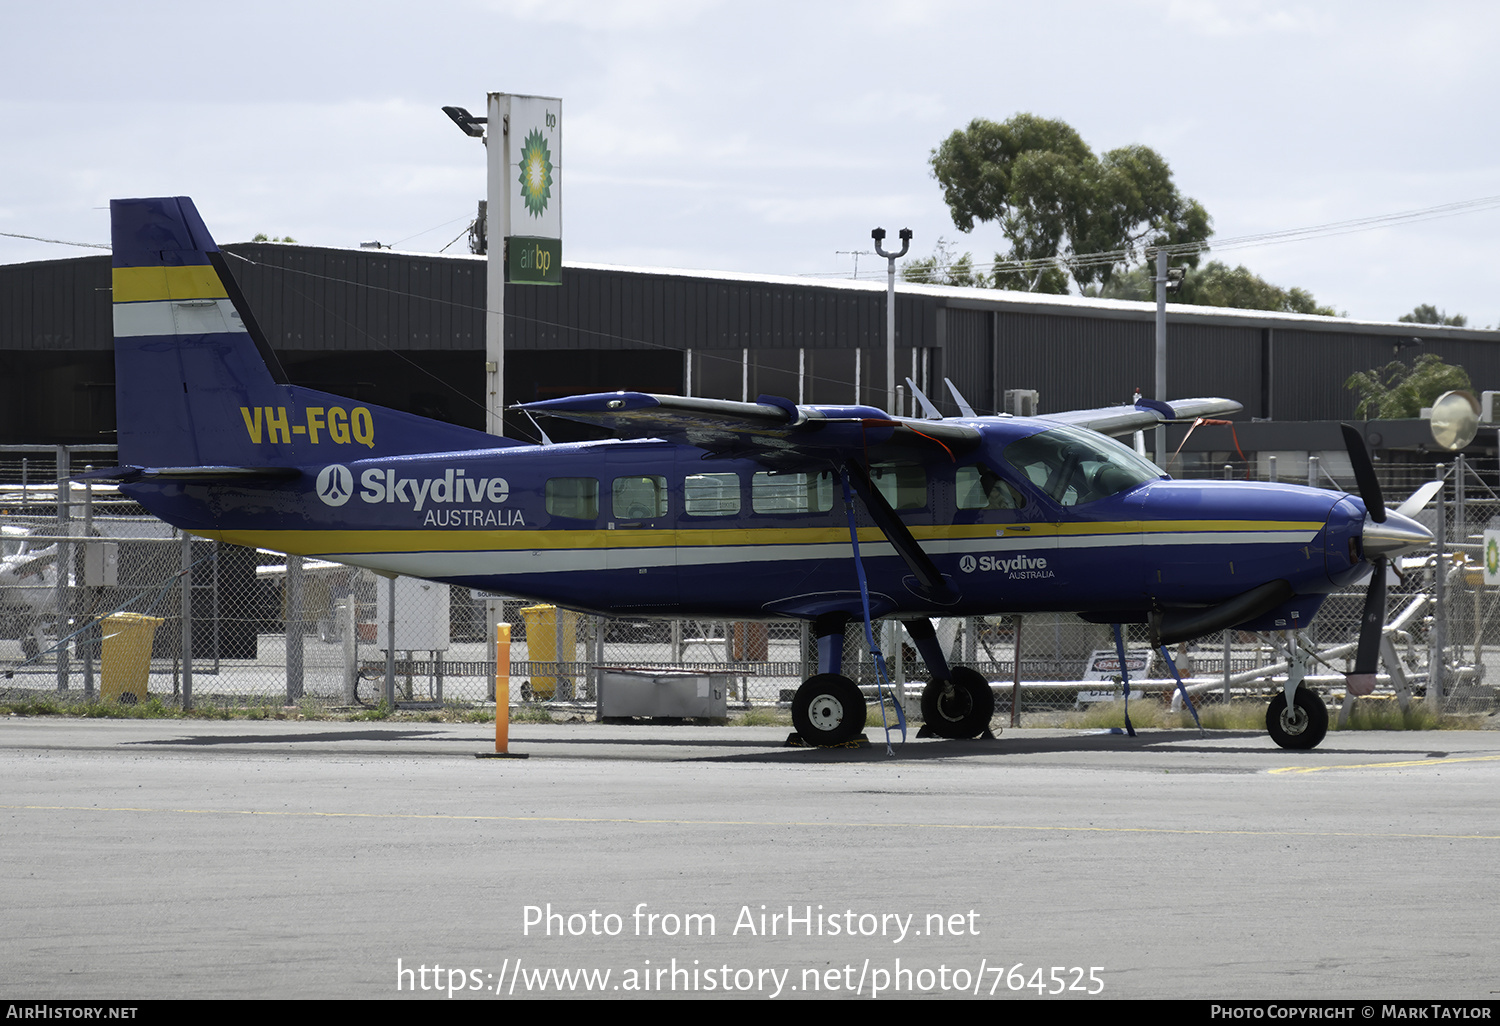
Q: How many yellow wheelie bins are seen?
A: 2